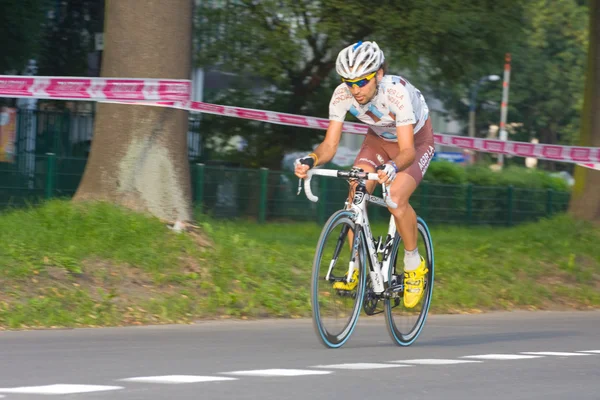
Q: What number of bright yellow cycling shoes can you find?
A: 2